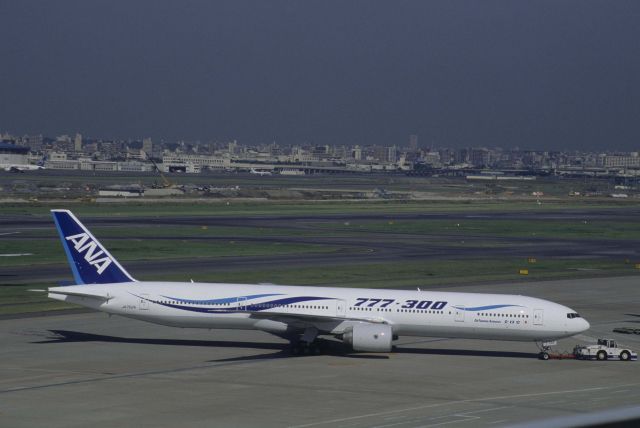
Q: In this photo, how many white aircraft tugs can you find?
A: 1